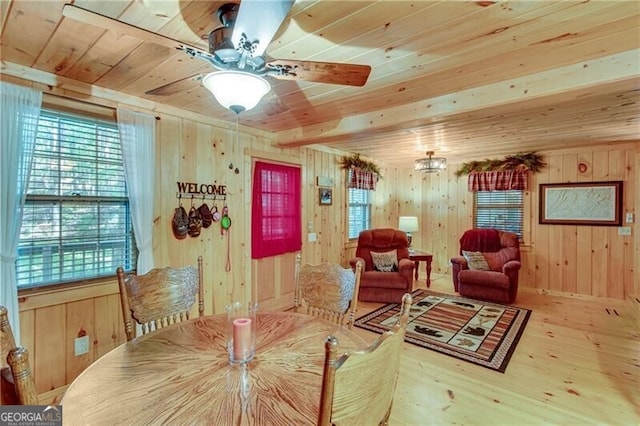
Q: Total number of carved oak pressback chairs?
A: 4